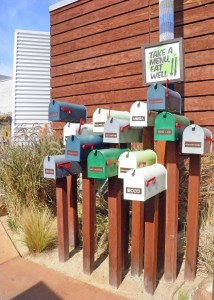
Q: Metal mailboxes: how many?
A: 13